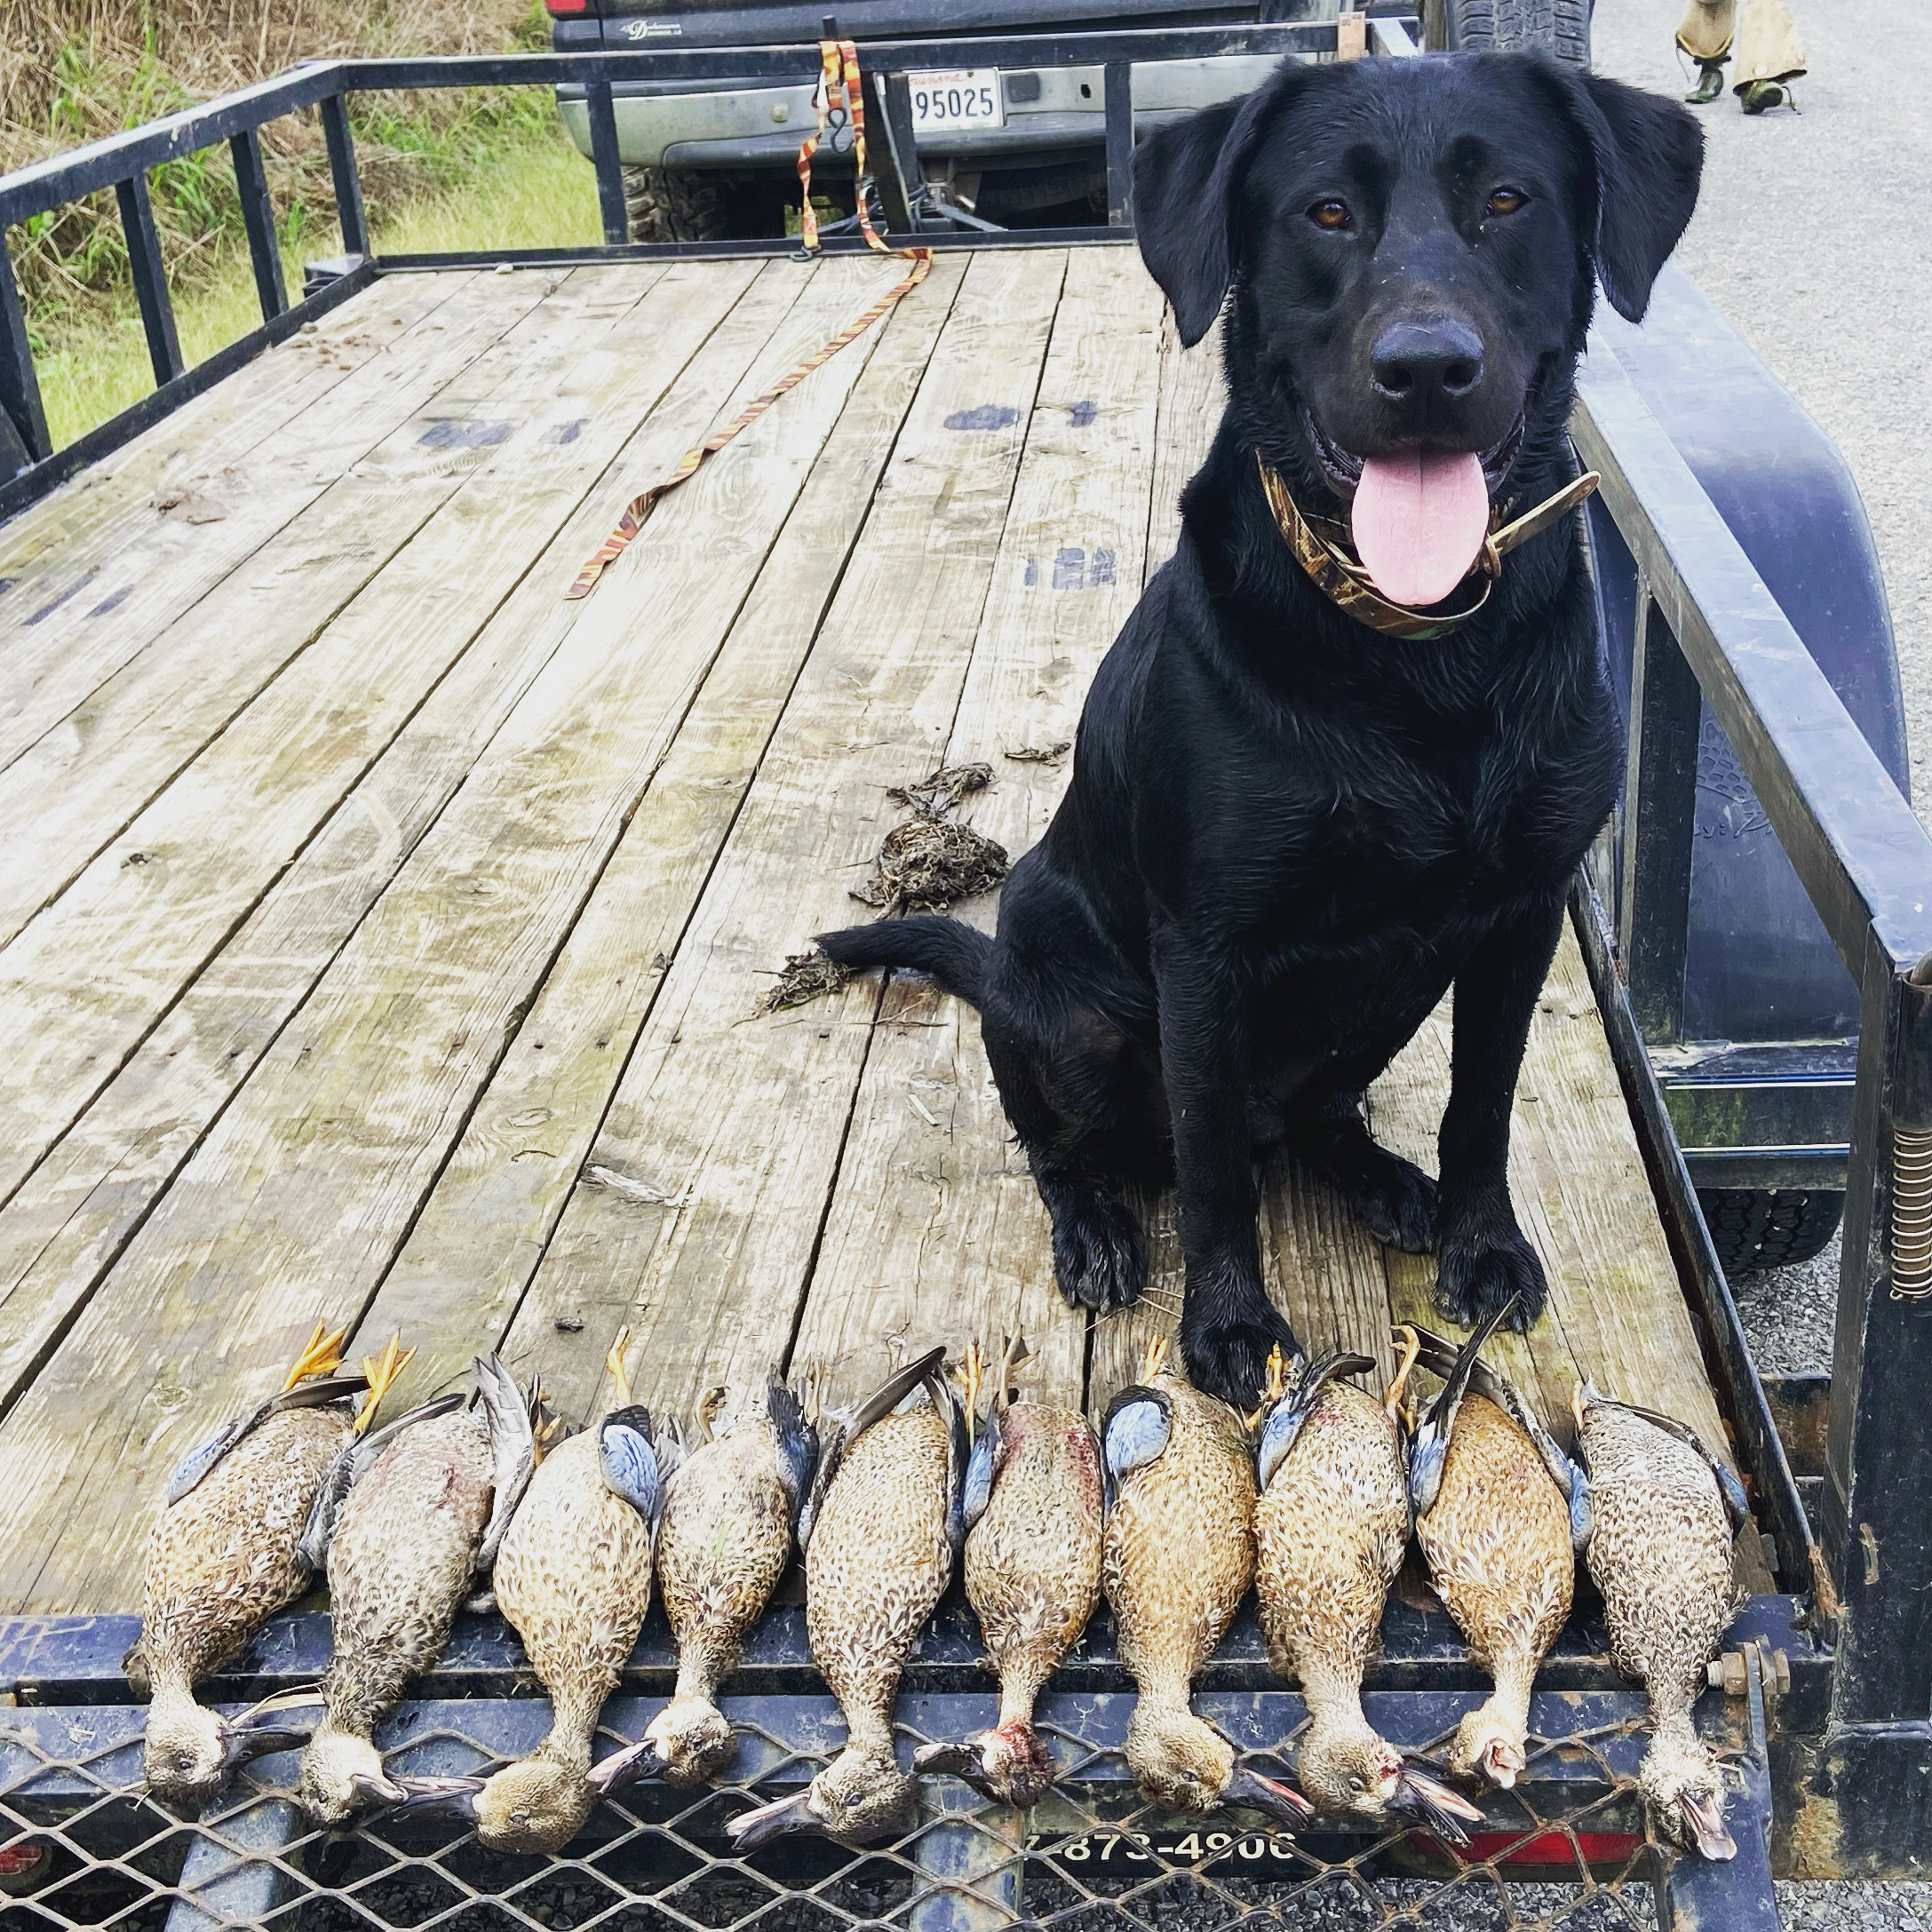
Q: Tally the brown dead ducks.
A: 10